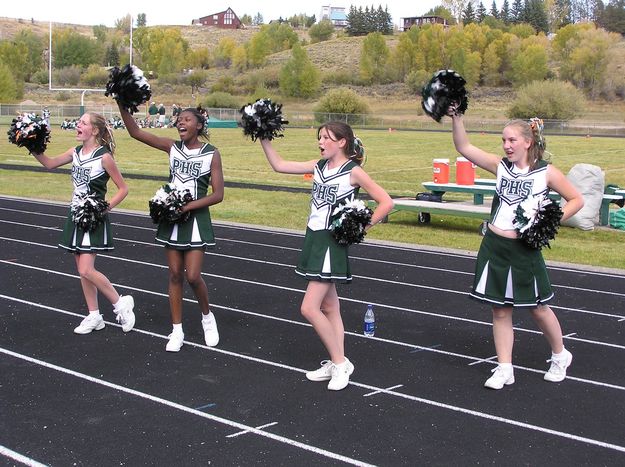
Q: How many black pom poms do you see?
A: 8